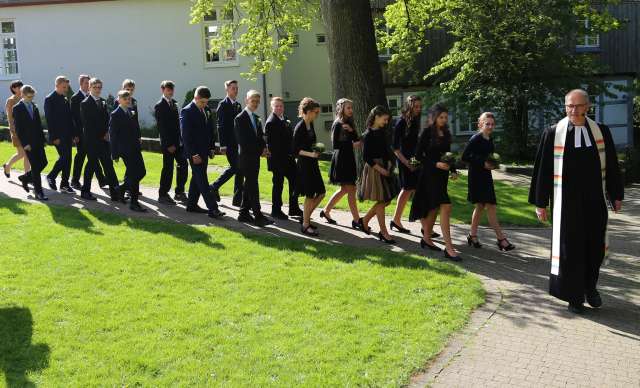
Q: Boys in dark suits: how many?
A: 11